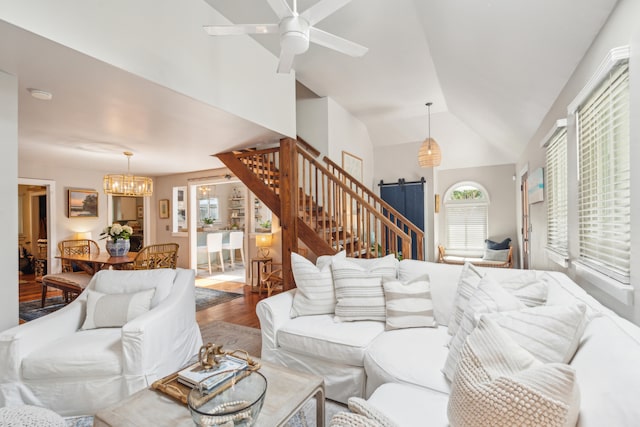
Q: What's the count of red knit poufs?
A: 0